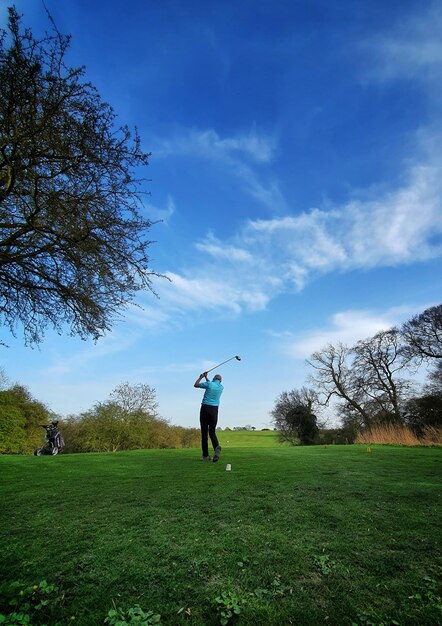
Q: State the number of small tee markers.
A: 3